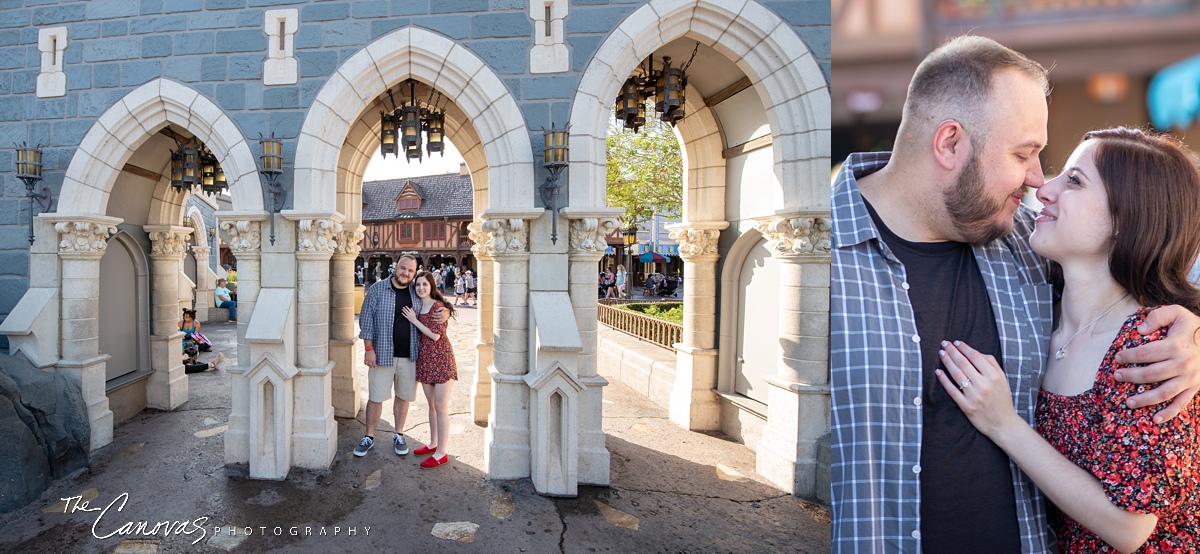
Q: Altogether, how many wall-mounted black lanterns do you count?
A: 3